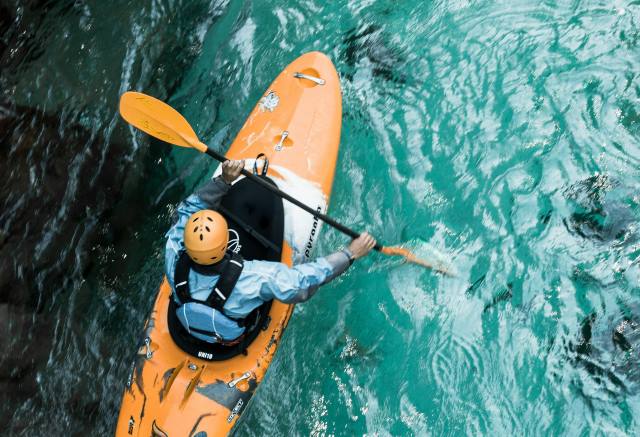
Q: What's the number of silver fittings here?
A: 4